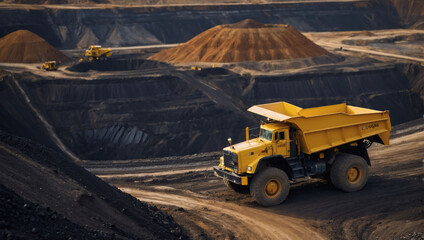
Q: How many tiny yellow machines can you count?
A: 2